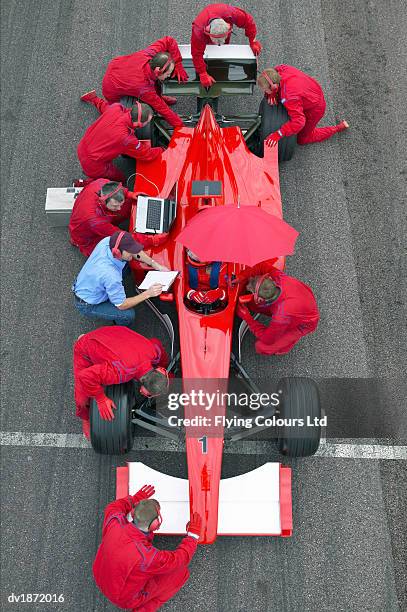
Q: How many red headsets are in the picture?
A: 9